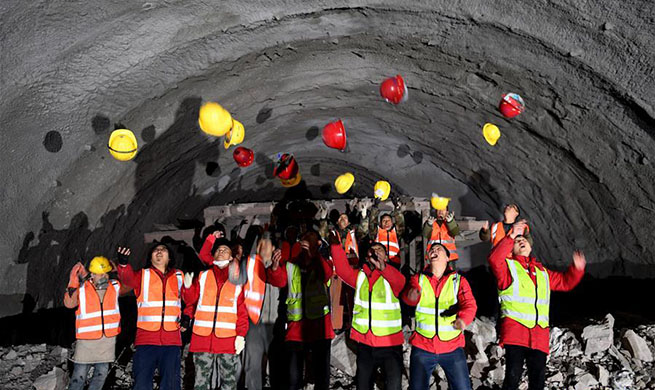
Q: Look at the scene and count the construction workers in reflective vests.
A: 12